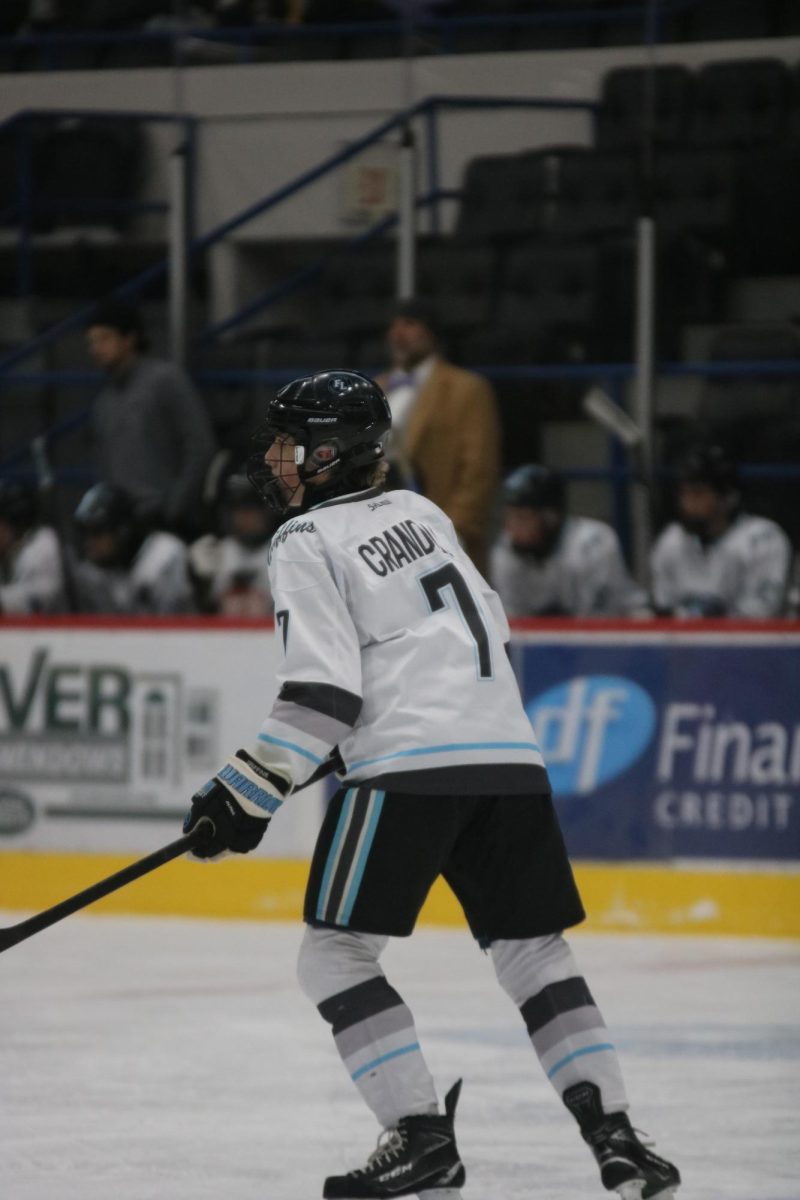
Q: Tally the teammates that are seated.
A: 5